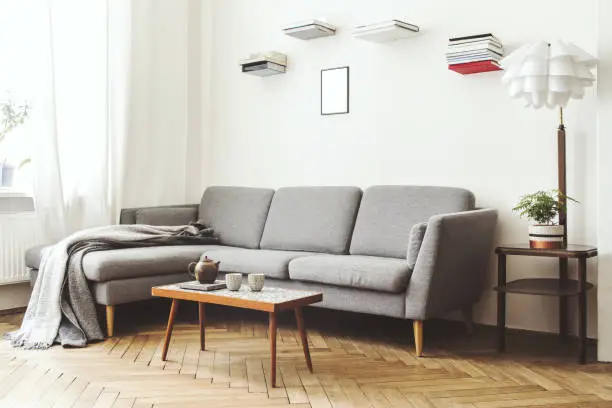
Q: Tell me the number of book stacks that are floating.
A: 4